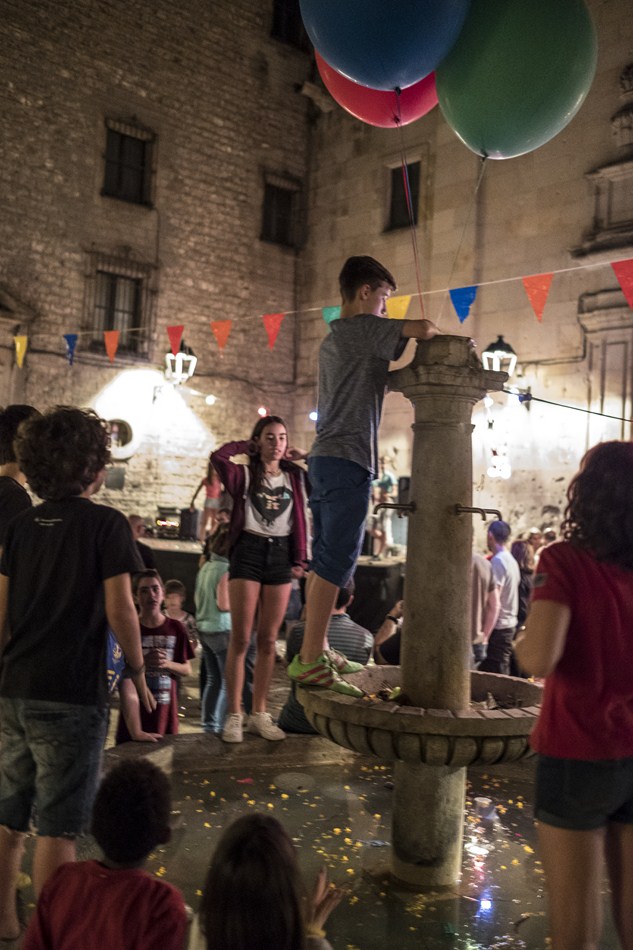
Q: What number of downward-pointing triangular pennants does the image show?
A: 11